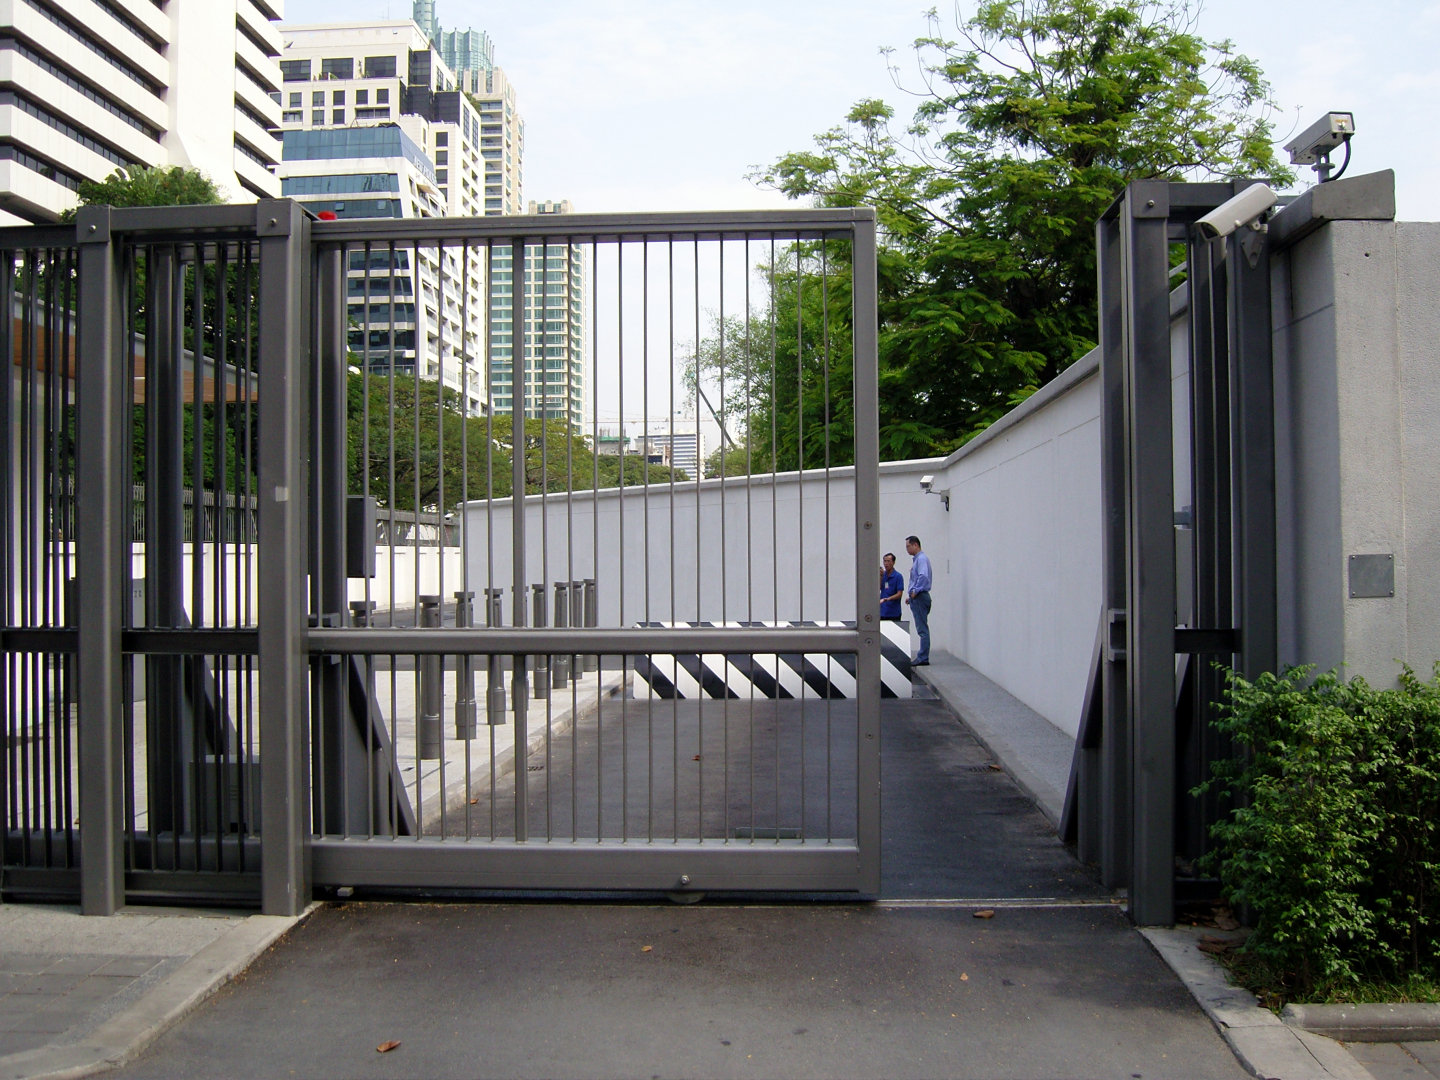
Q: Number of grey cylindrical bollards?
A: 9